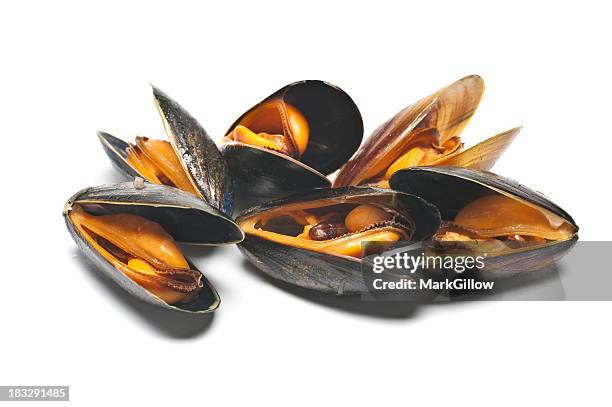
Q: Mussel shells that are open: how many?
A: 6